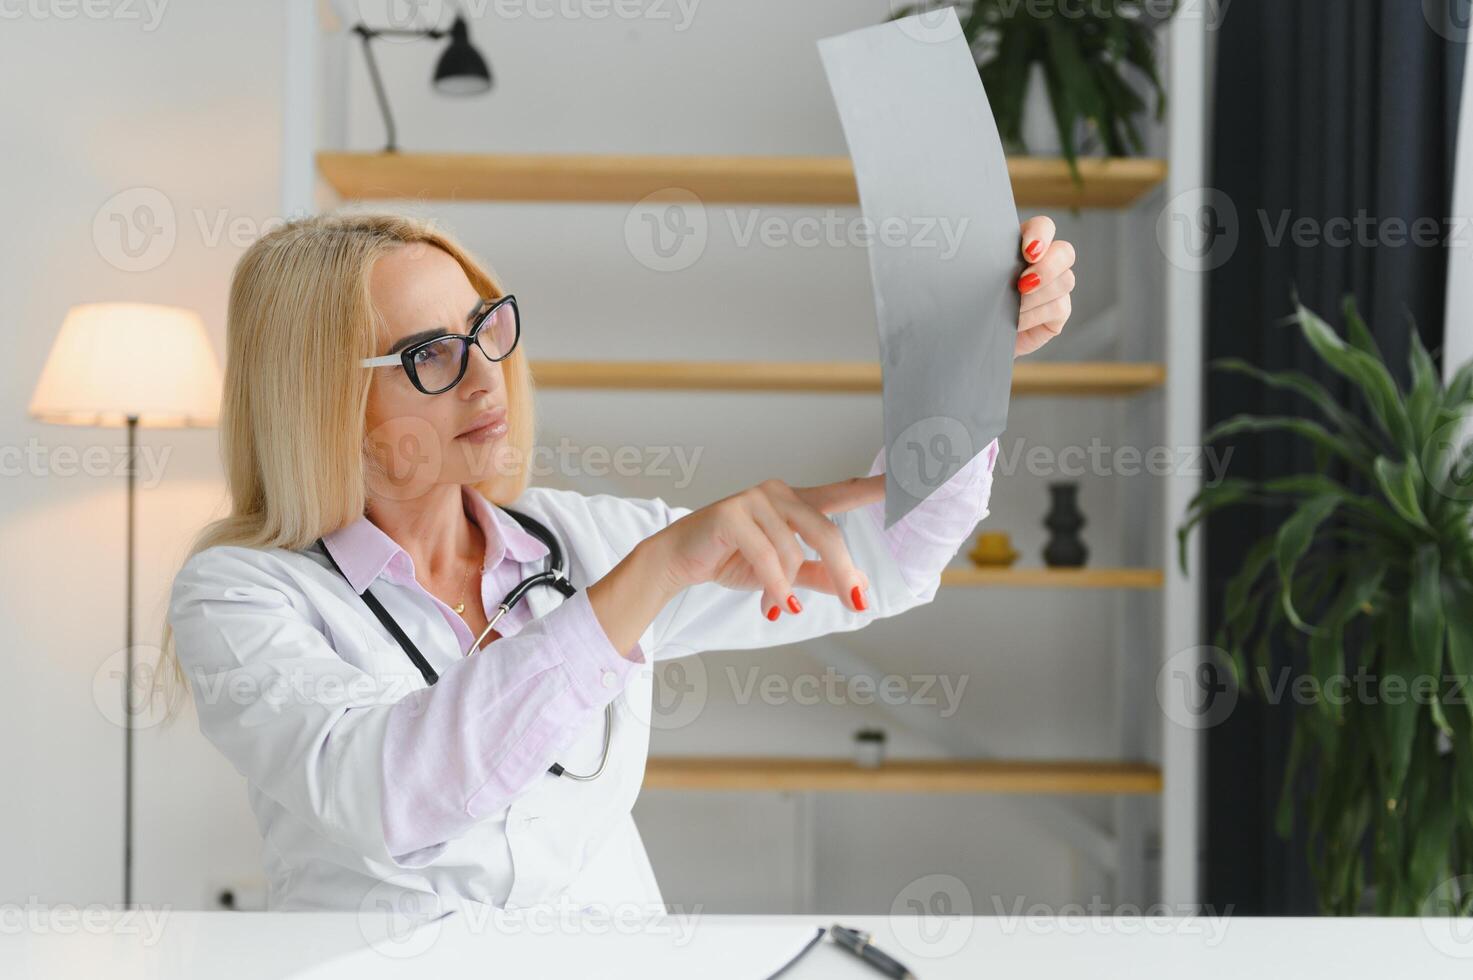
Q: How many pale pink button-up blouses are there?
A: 1